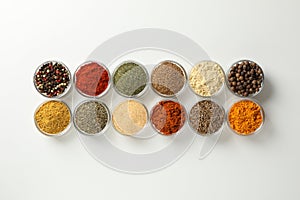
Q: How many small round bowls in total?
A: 12